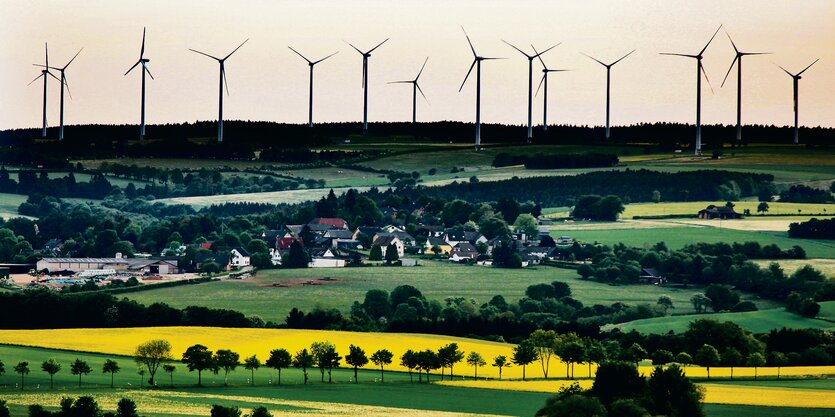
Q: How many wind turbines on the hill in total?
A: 14